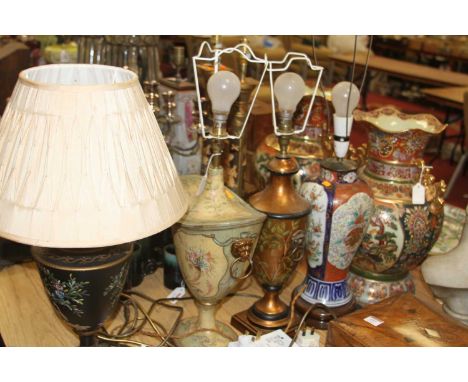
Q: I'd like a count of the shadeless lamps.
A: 3